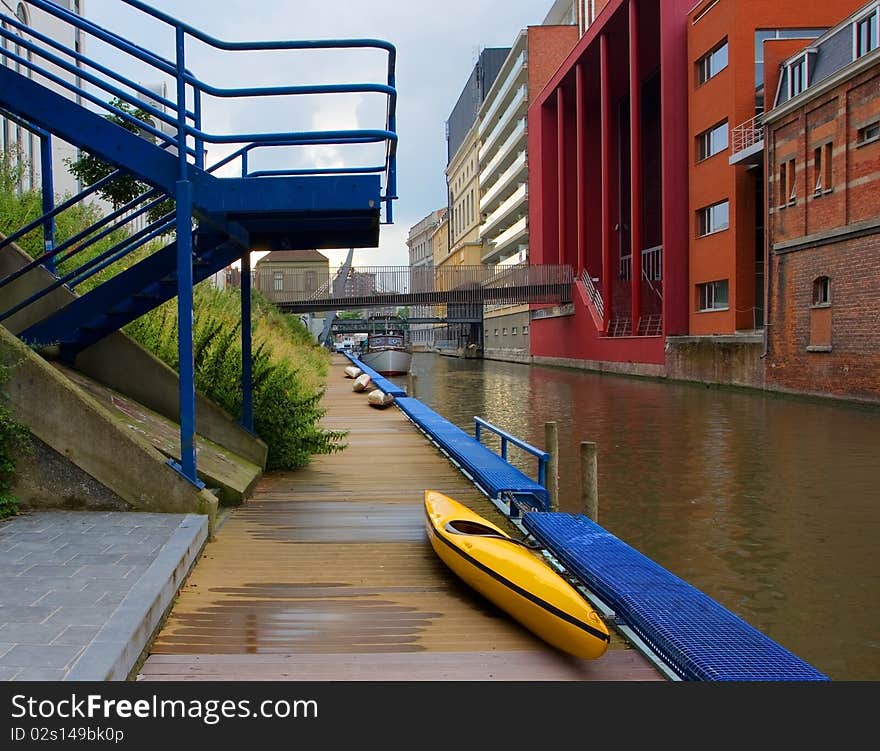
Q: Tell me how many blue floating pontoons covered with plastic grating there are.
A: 3